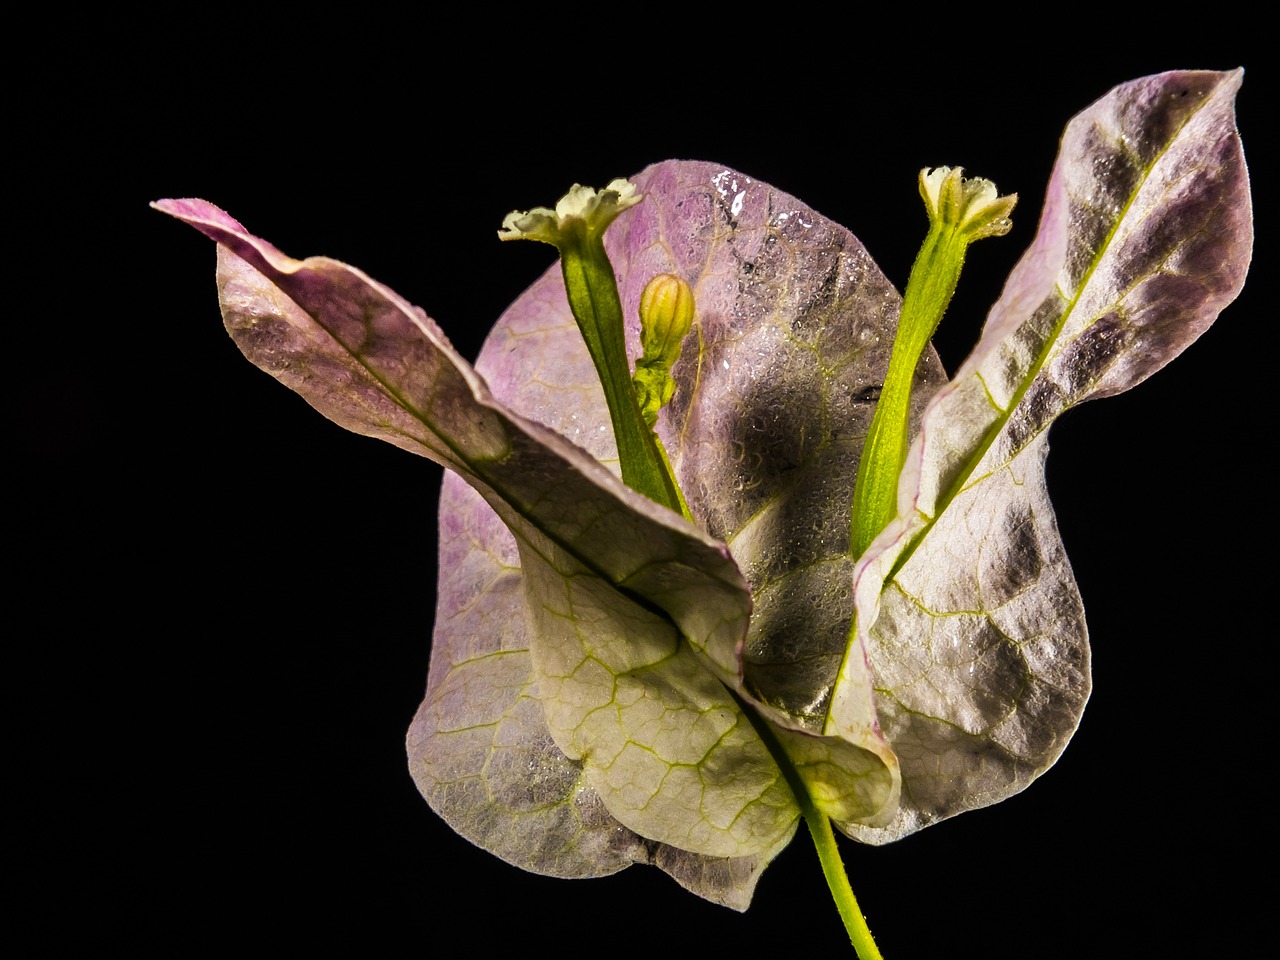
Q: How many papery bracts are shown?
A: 3